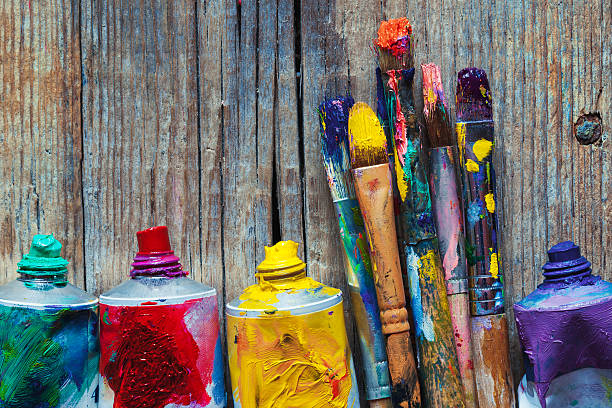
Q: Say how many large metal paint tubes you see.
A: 4